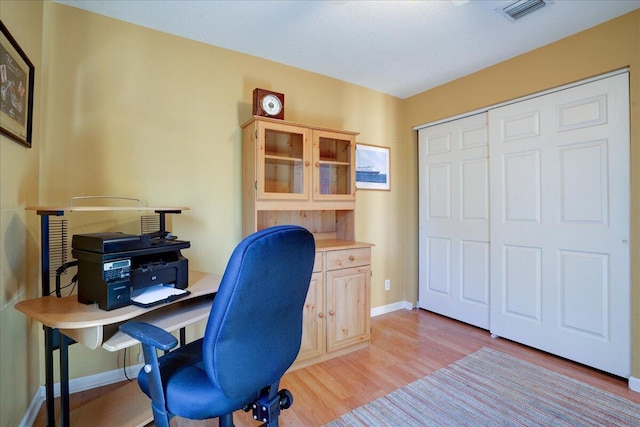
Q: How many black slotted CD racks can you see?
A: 2